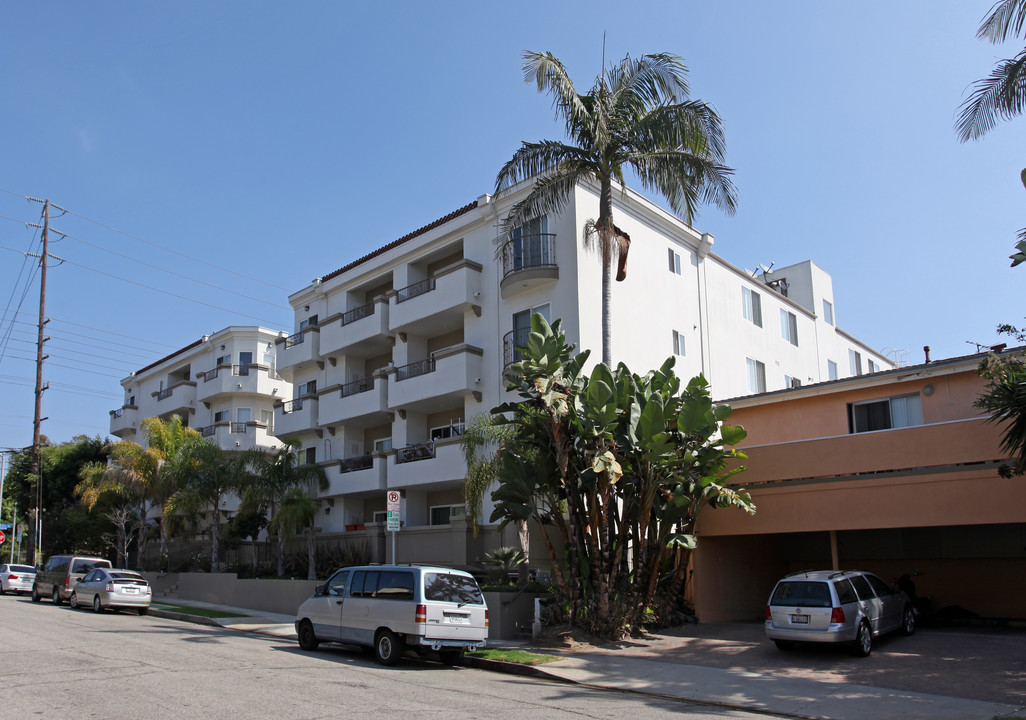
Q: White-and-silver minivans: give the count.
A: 1